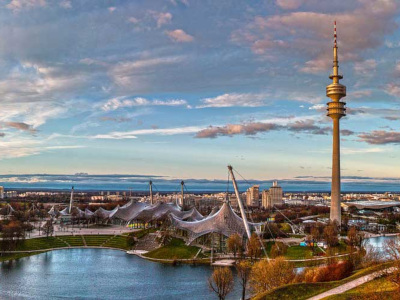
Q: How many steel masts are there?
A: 4